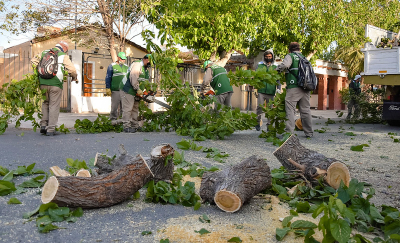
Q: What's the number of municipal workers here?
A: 7